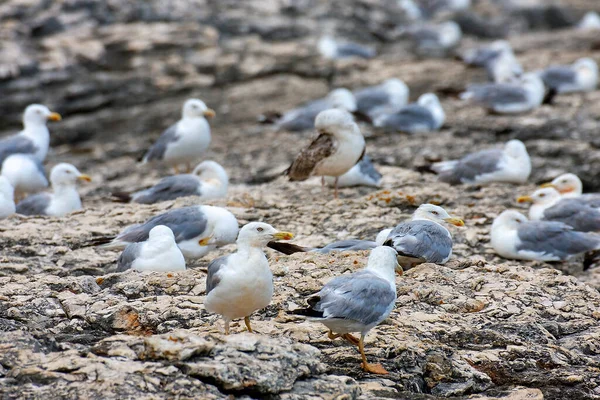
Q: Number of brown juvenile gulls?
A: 1